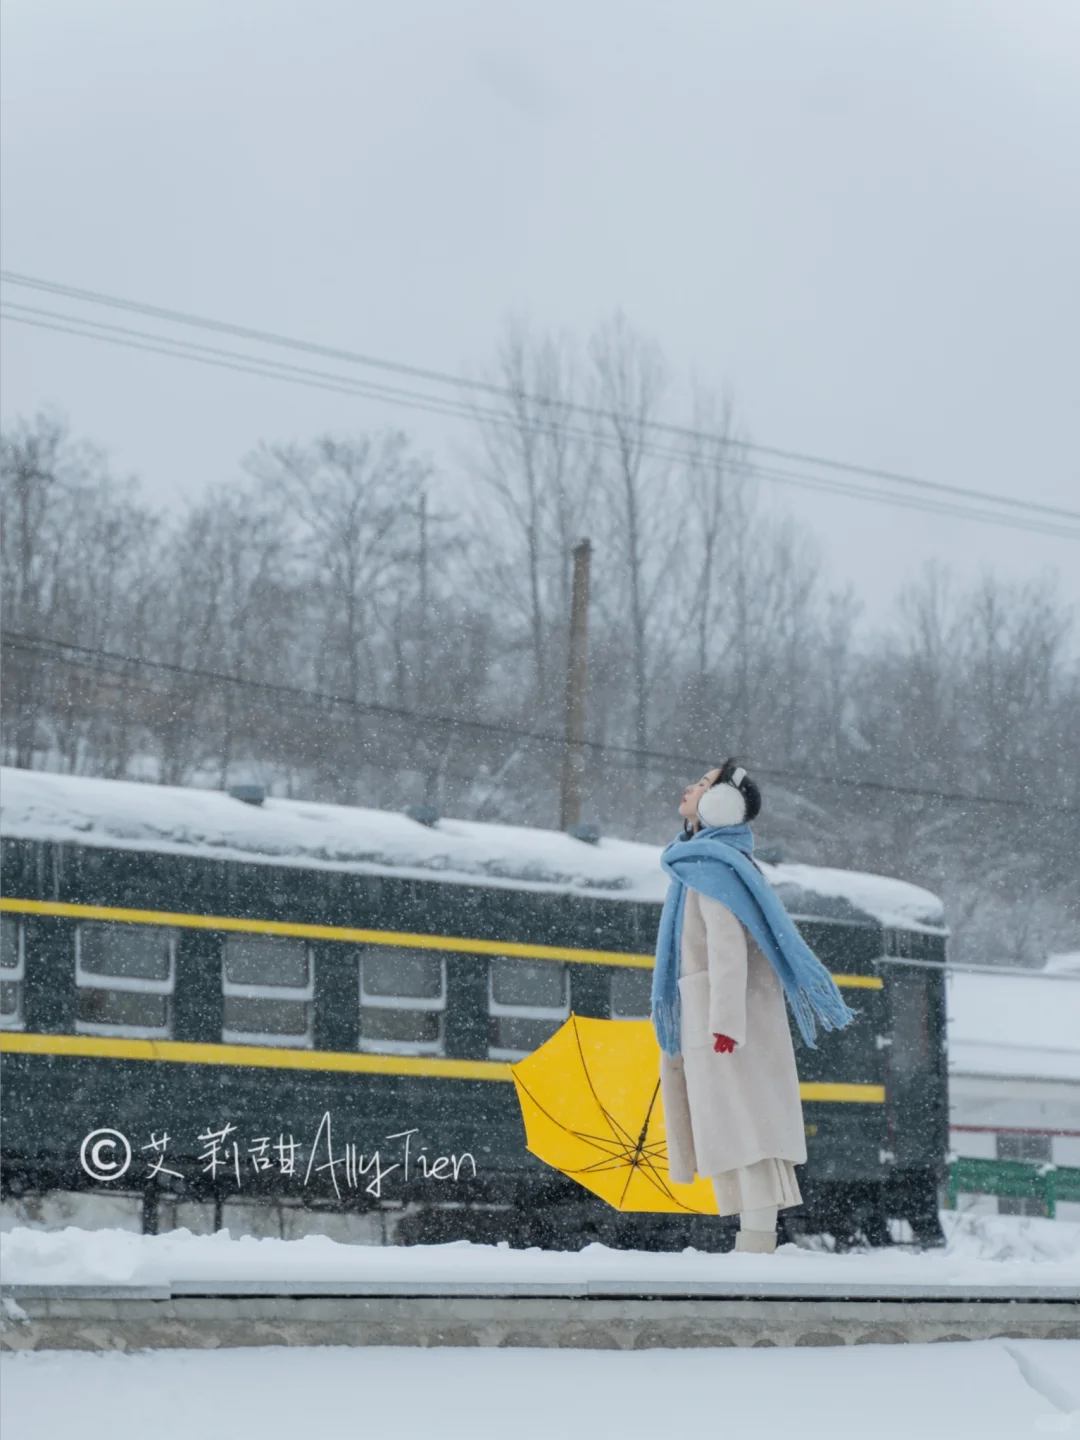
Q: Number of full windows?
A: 3